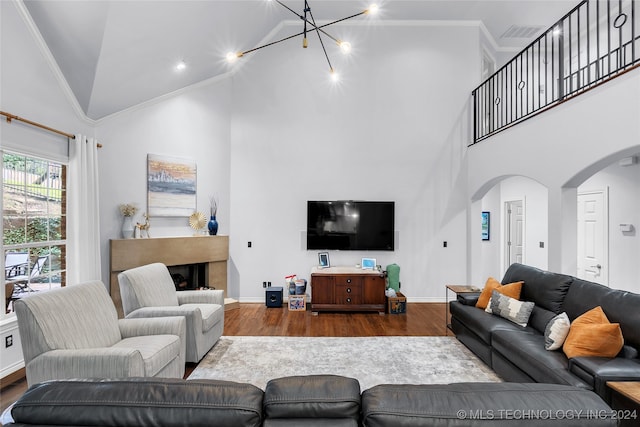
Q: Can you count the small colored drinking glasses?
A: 0